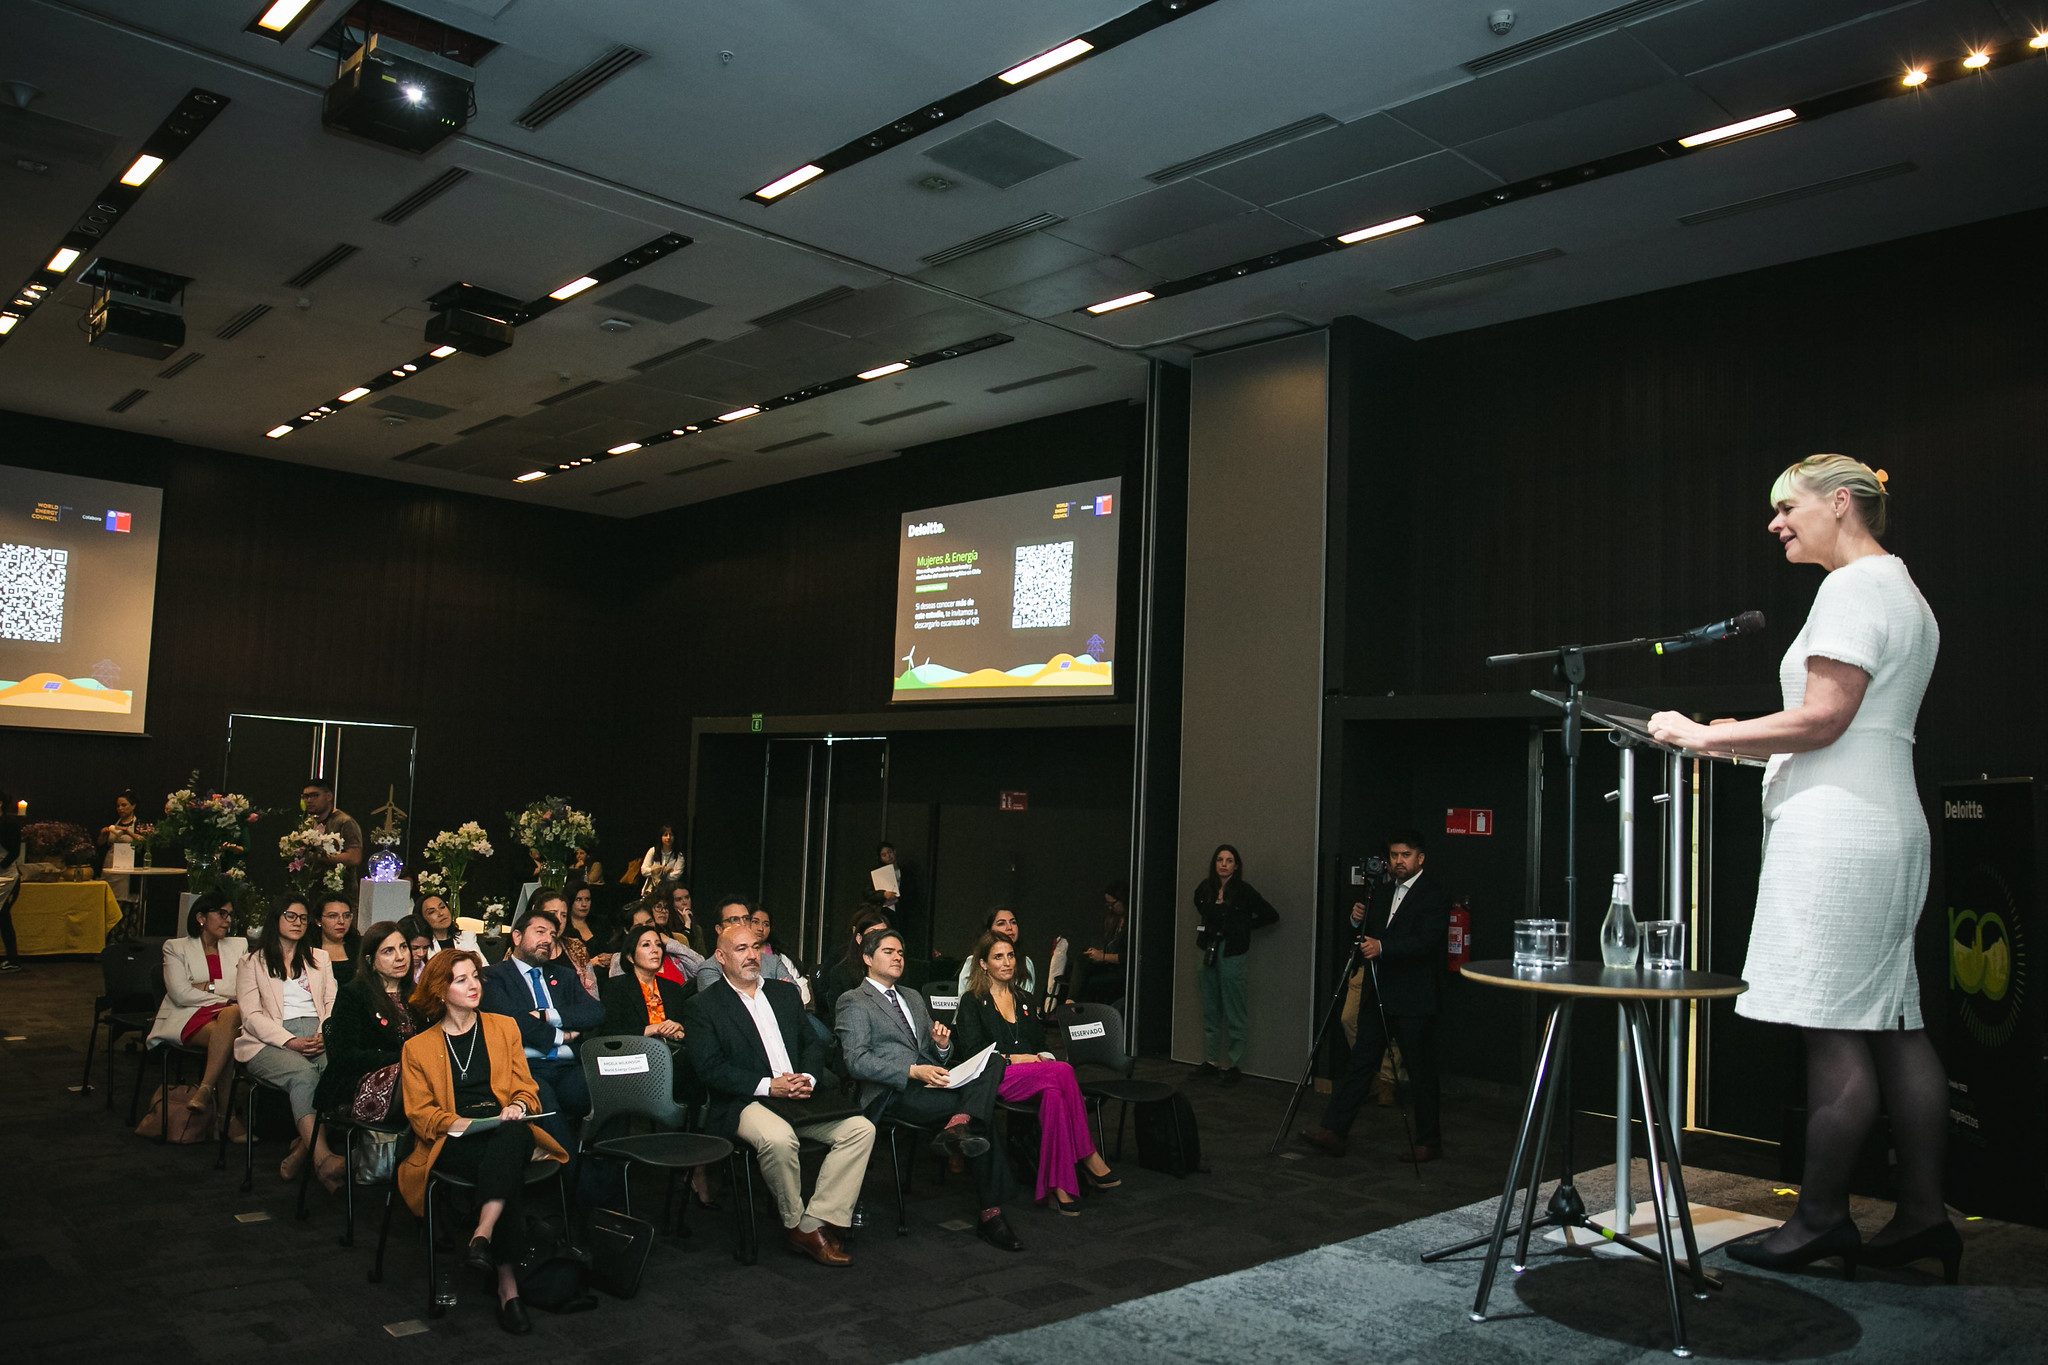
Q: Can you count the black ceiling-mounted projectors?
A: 3